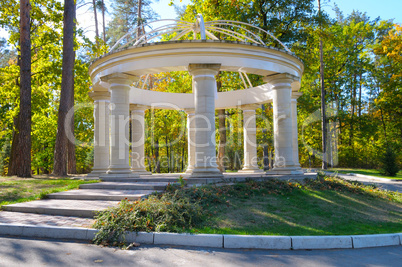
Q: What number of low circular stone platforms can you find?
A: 1